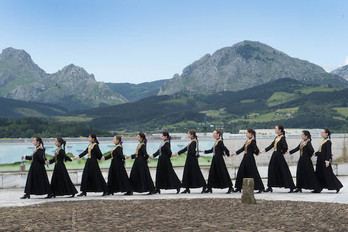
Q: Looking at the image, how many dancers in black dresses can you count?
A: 12